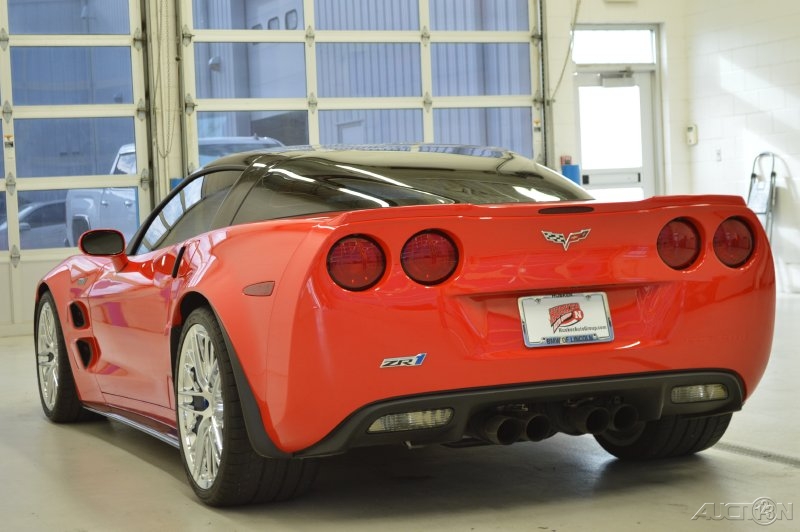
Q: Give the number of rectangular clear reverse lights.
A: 2